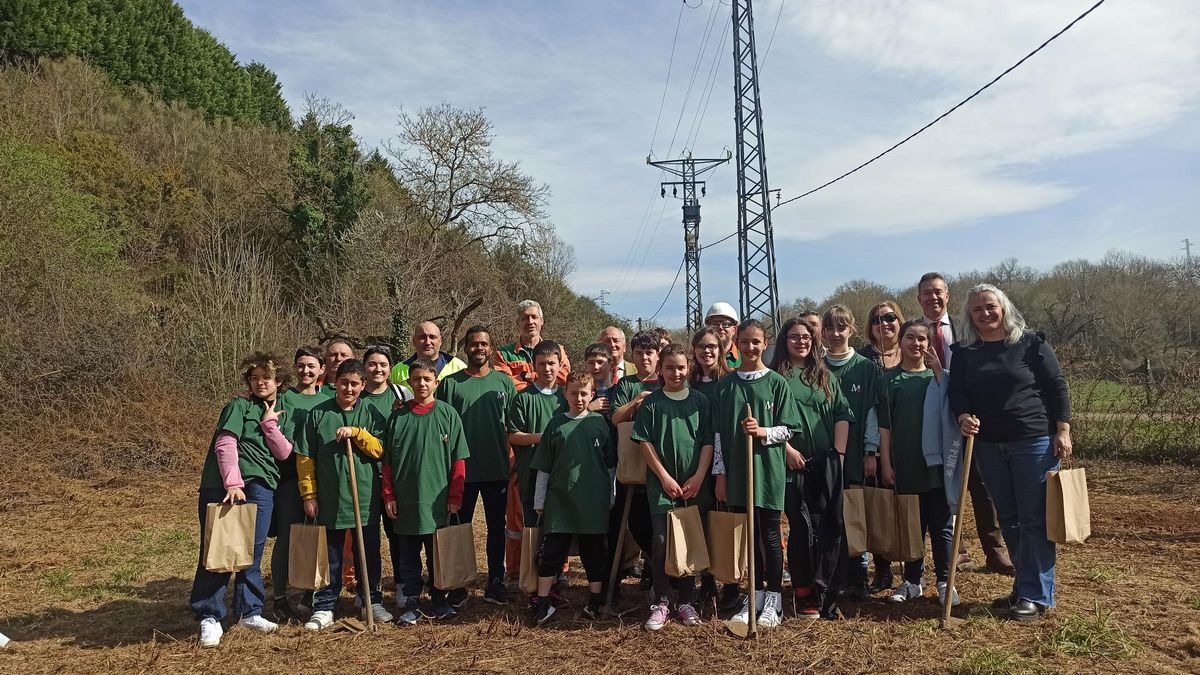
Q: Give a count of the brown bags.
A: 11